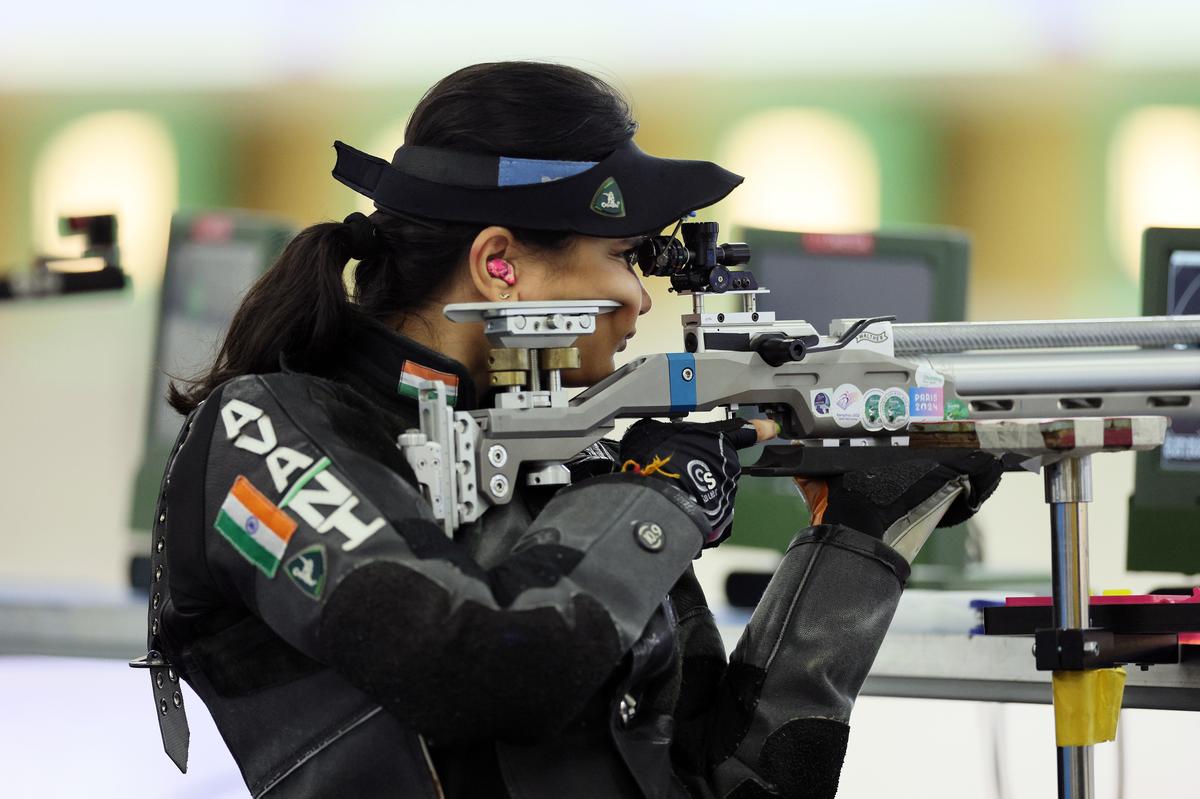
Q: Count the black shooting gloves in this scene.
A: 2